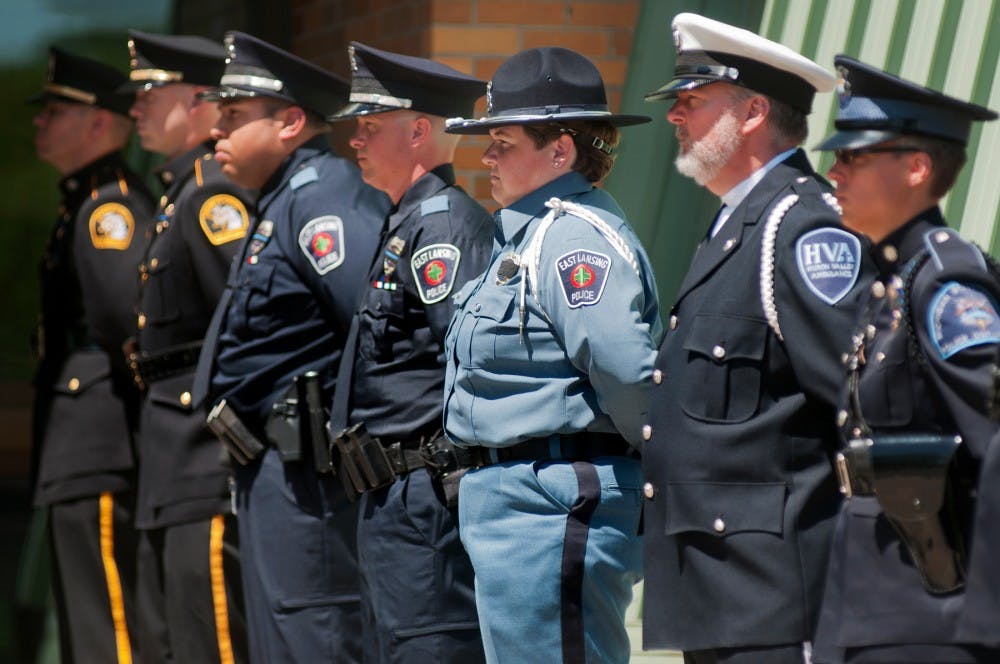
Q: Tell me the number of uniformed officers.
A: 7